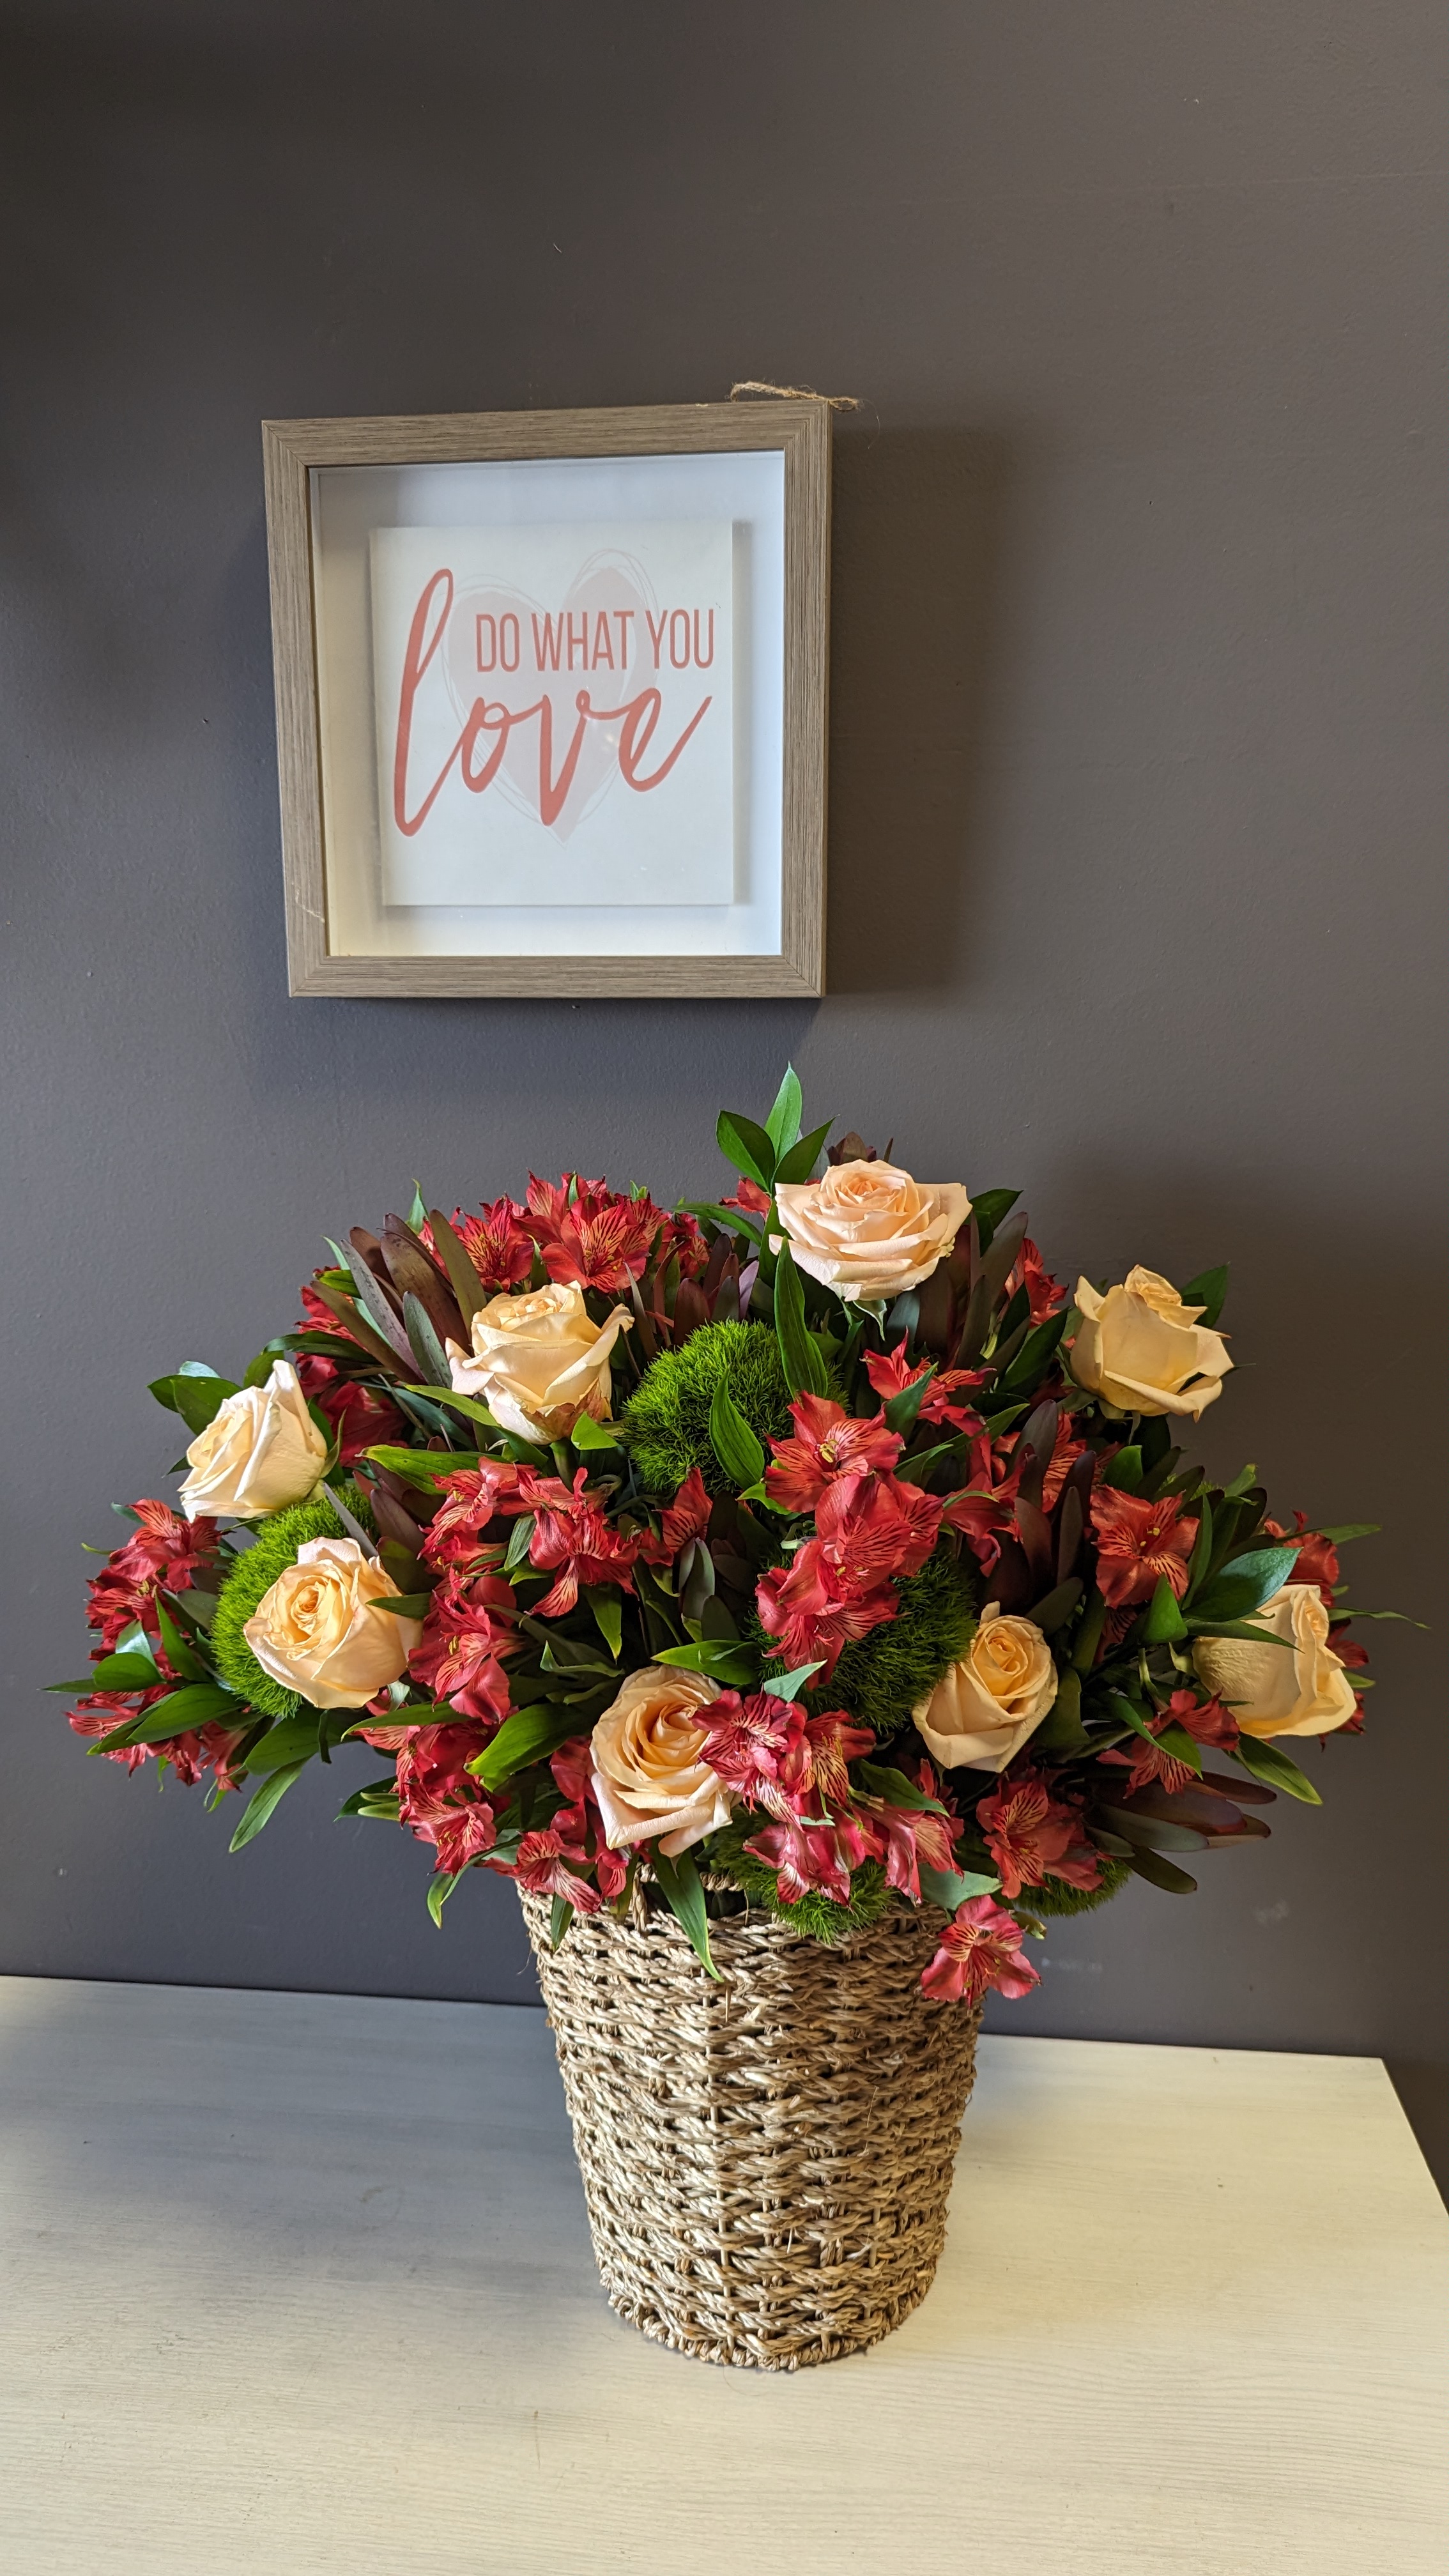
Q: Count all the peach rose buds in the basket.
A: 8